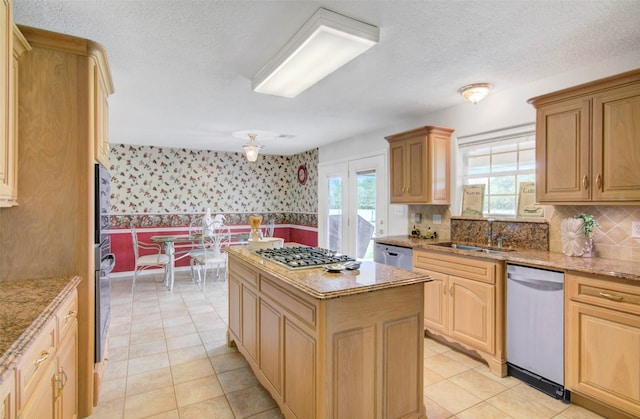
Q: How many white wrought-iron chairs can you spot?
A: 4